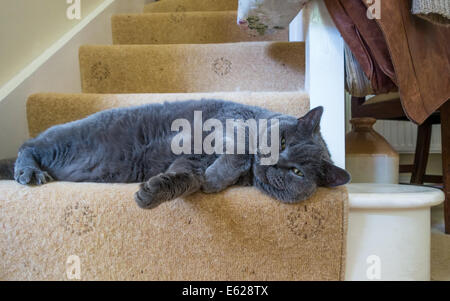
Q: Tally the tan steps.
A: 5